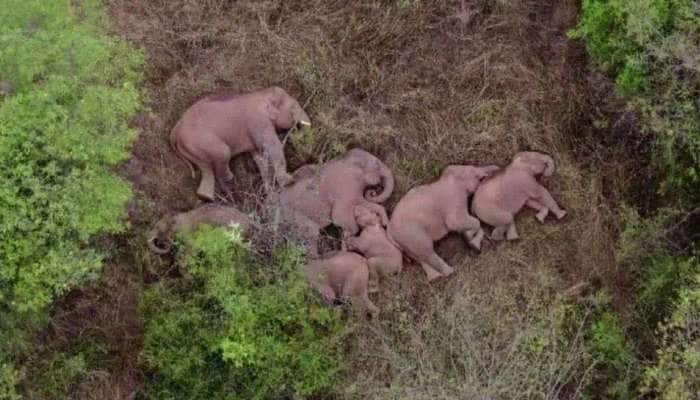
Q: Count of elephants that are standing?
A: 0